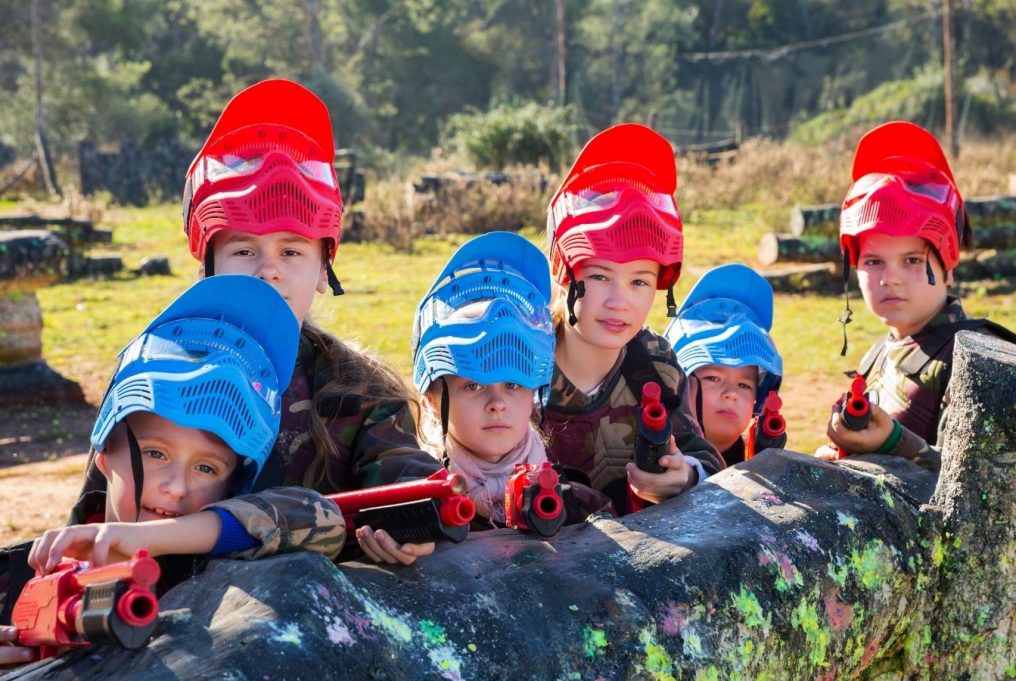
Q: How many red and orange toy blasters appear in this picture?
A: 6